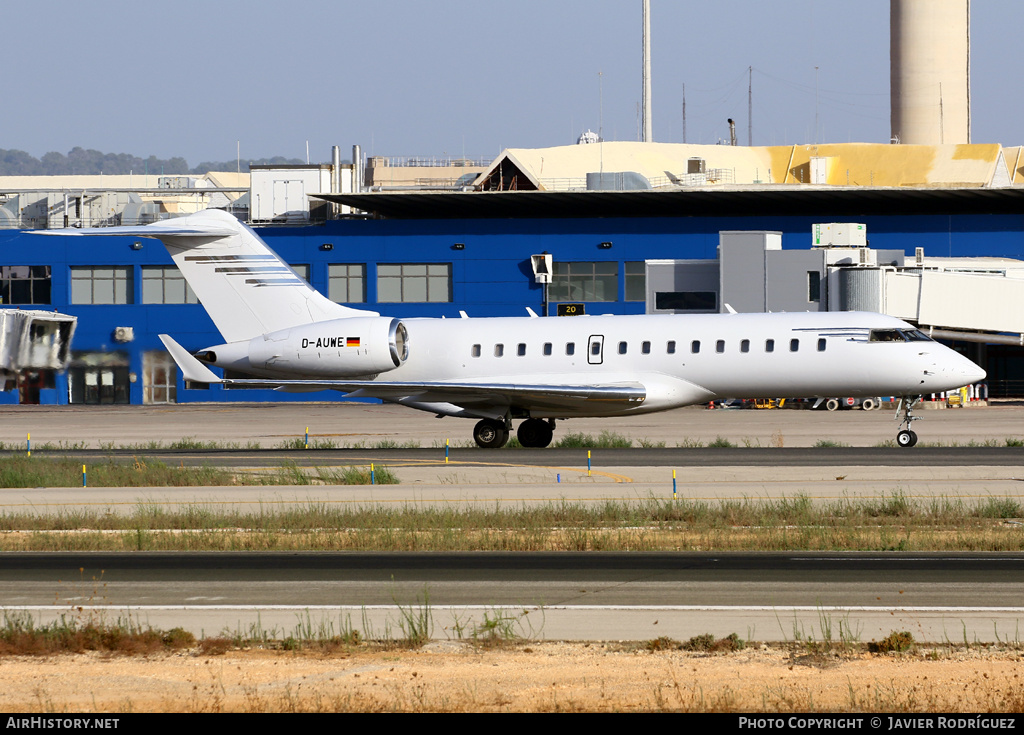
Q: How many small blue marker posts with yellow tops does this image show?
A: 7